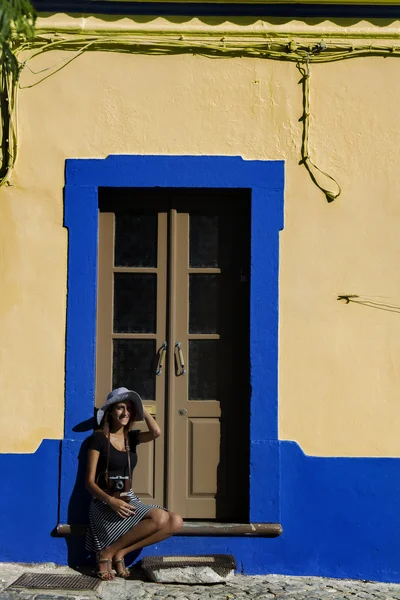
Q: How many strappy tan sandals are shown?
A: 2